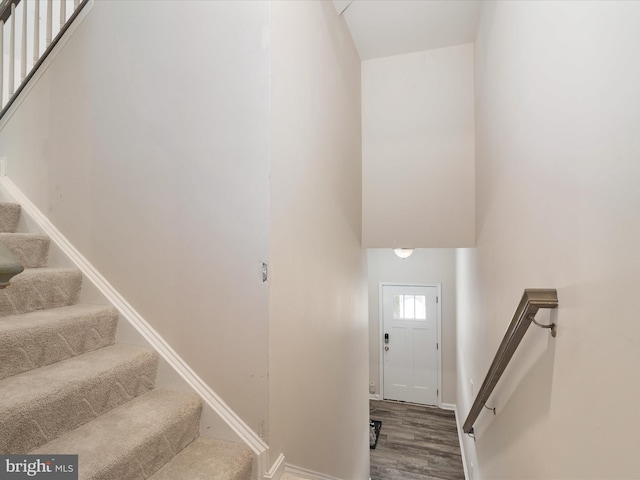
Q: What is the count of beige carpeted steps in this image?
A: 7